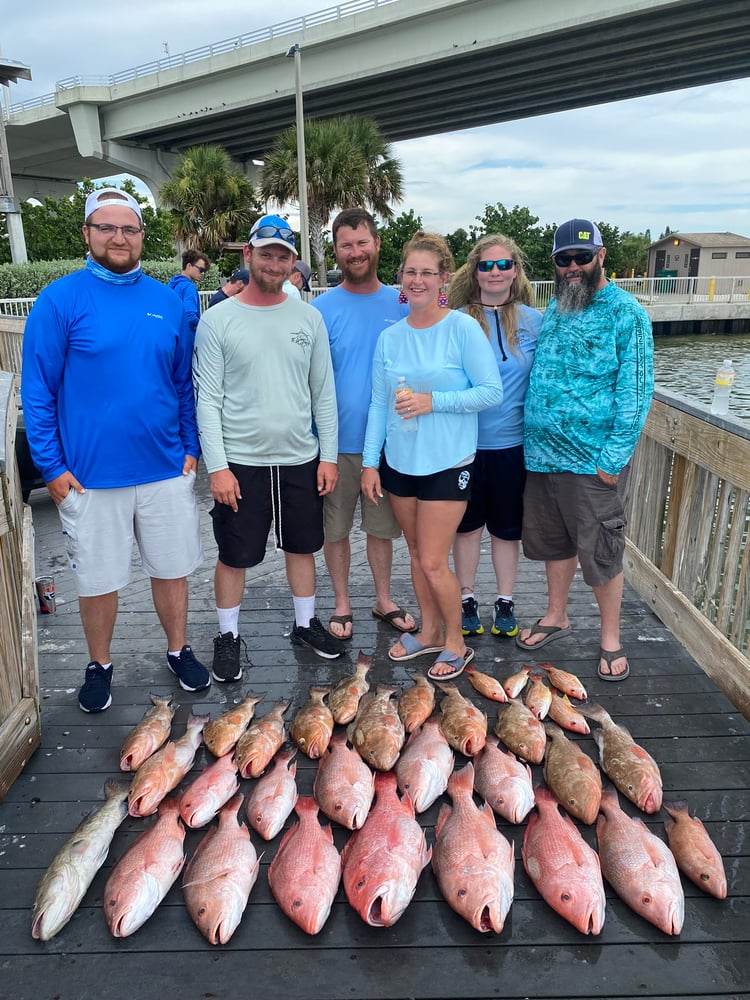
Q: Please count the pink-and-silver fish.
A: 12